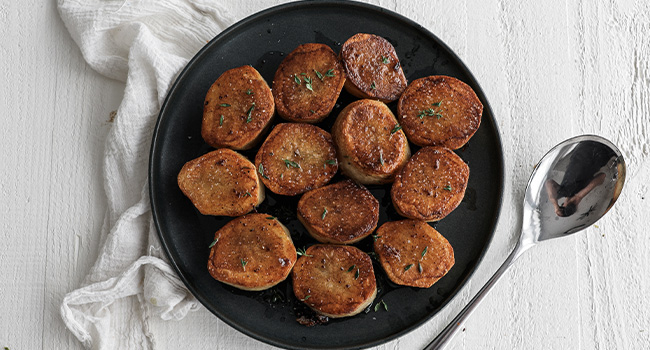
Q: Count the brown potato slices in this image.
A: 12